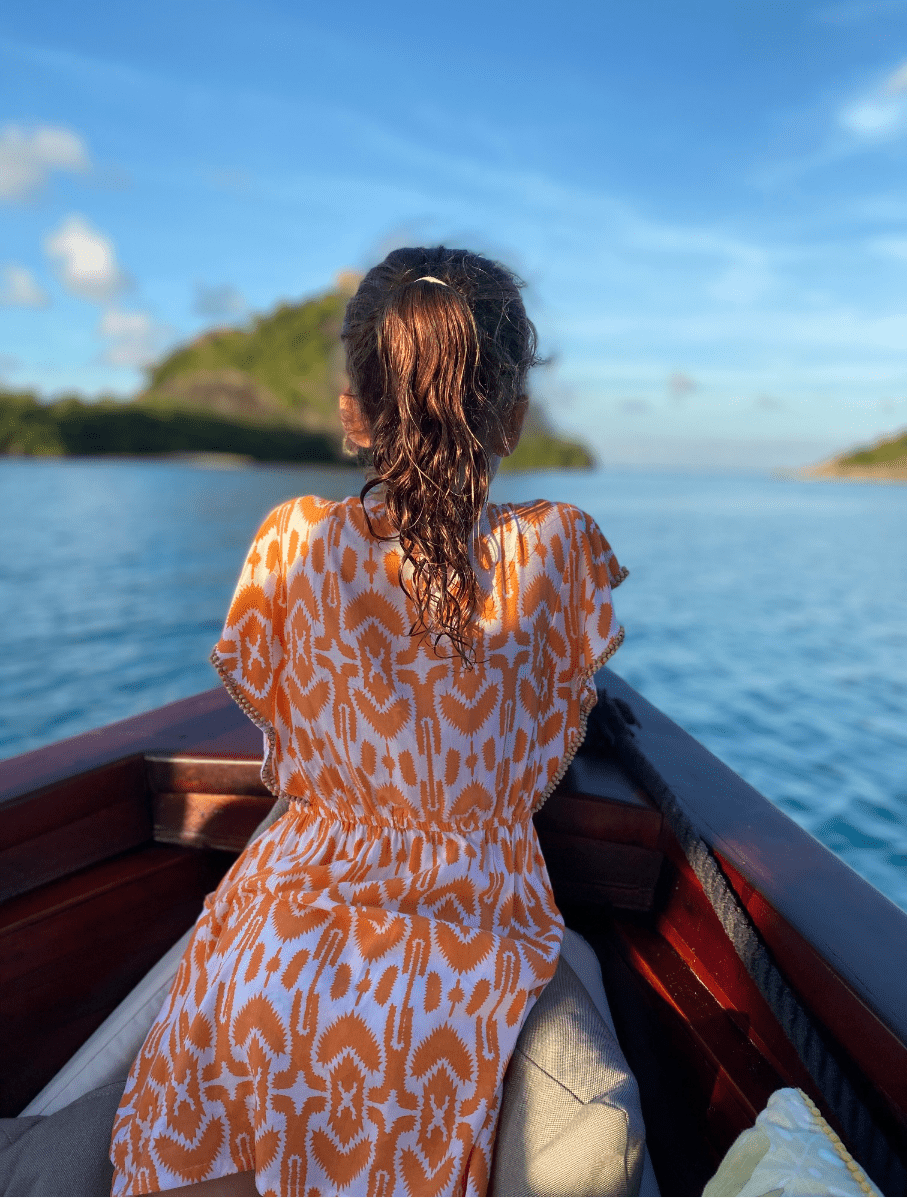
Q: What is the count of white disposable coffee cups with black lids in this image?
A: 0